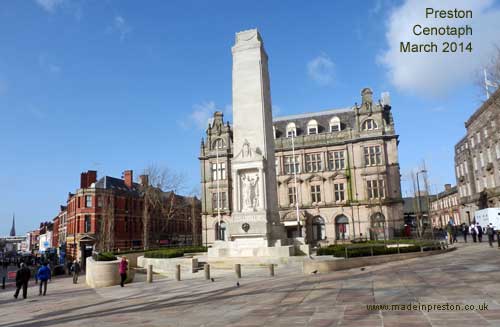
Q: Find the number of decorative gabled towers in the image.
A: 2